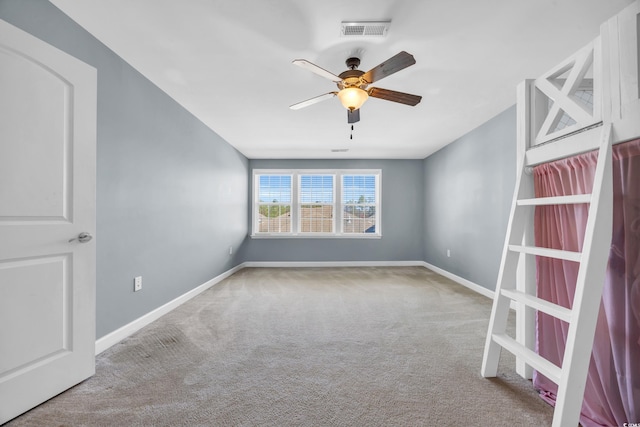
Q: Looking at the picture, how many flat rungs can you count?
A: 4